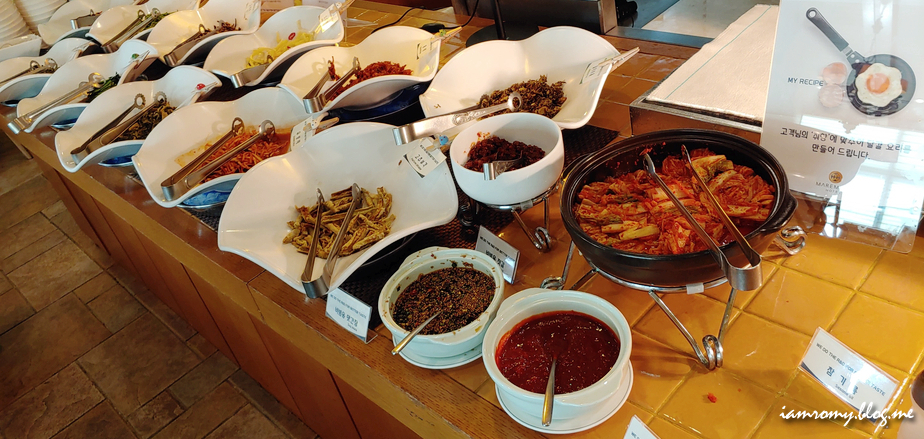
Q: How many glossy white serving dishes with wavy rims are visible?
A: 11